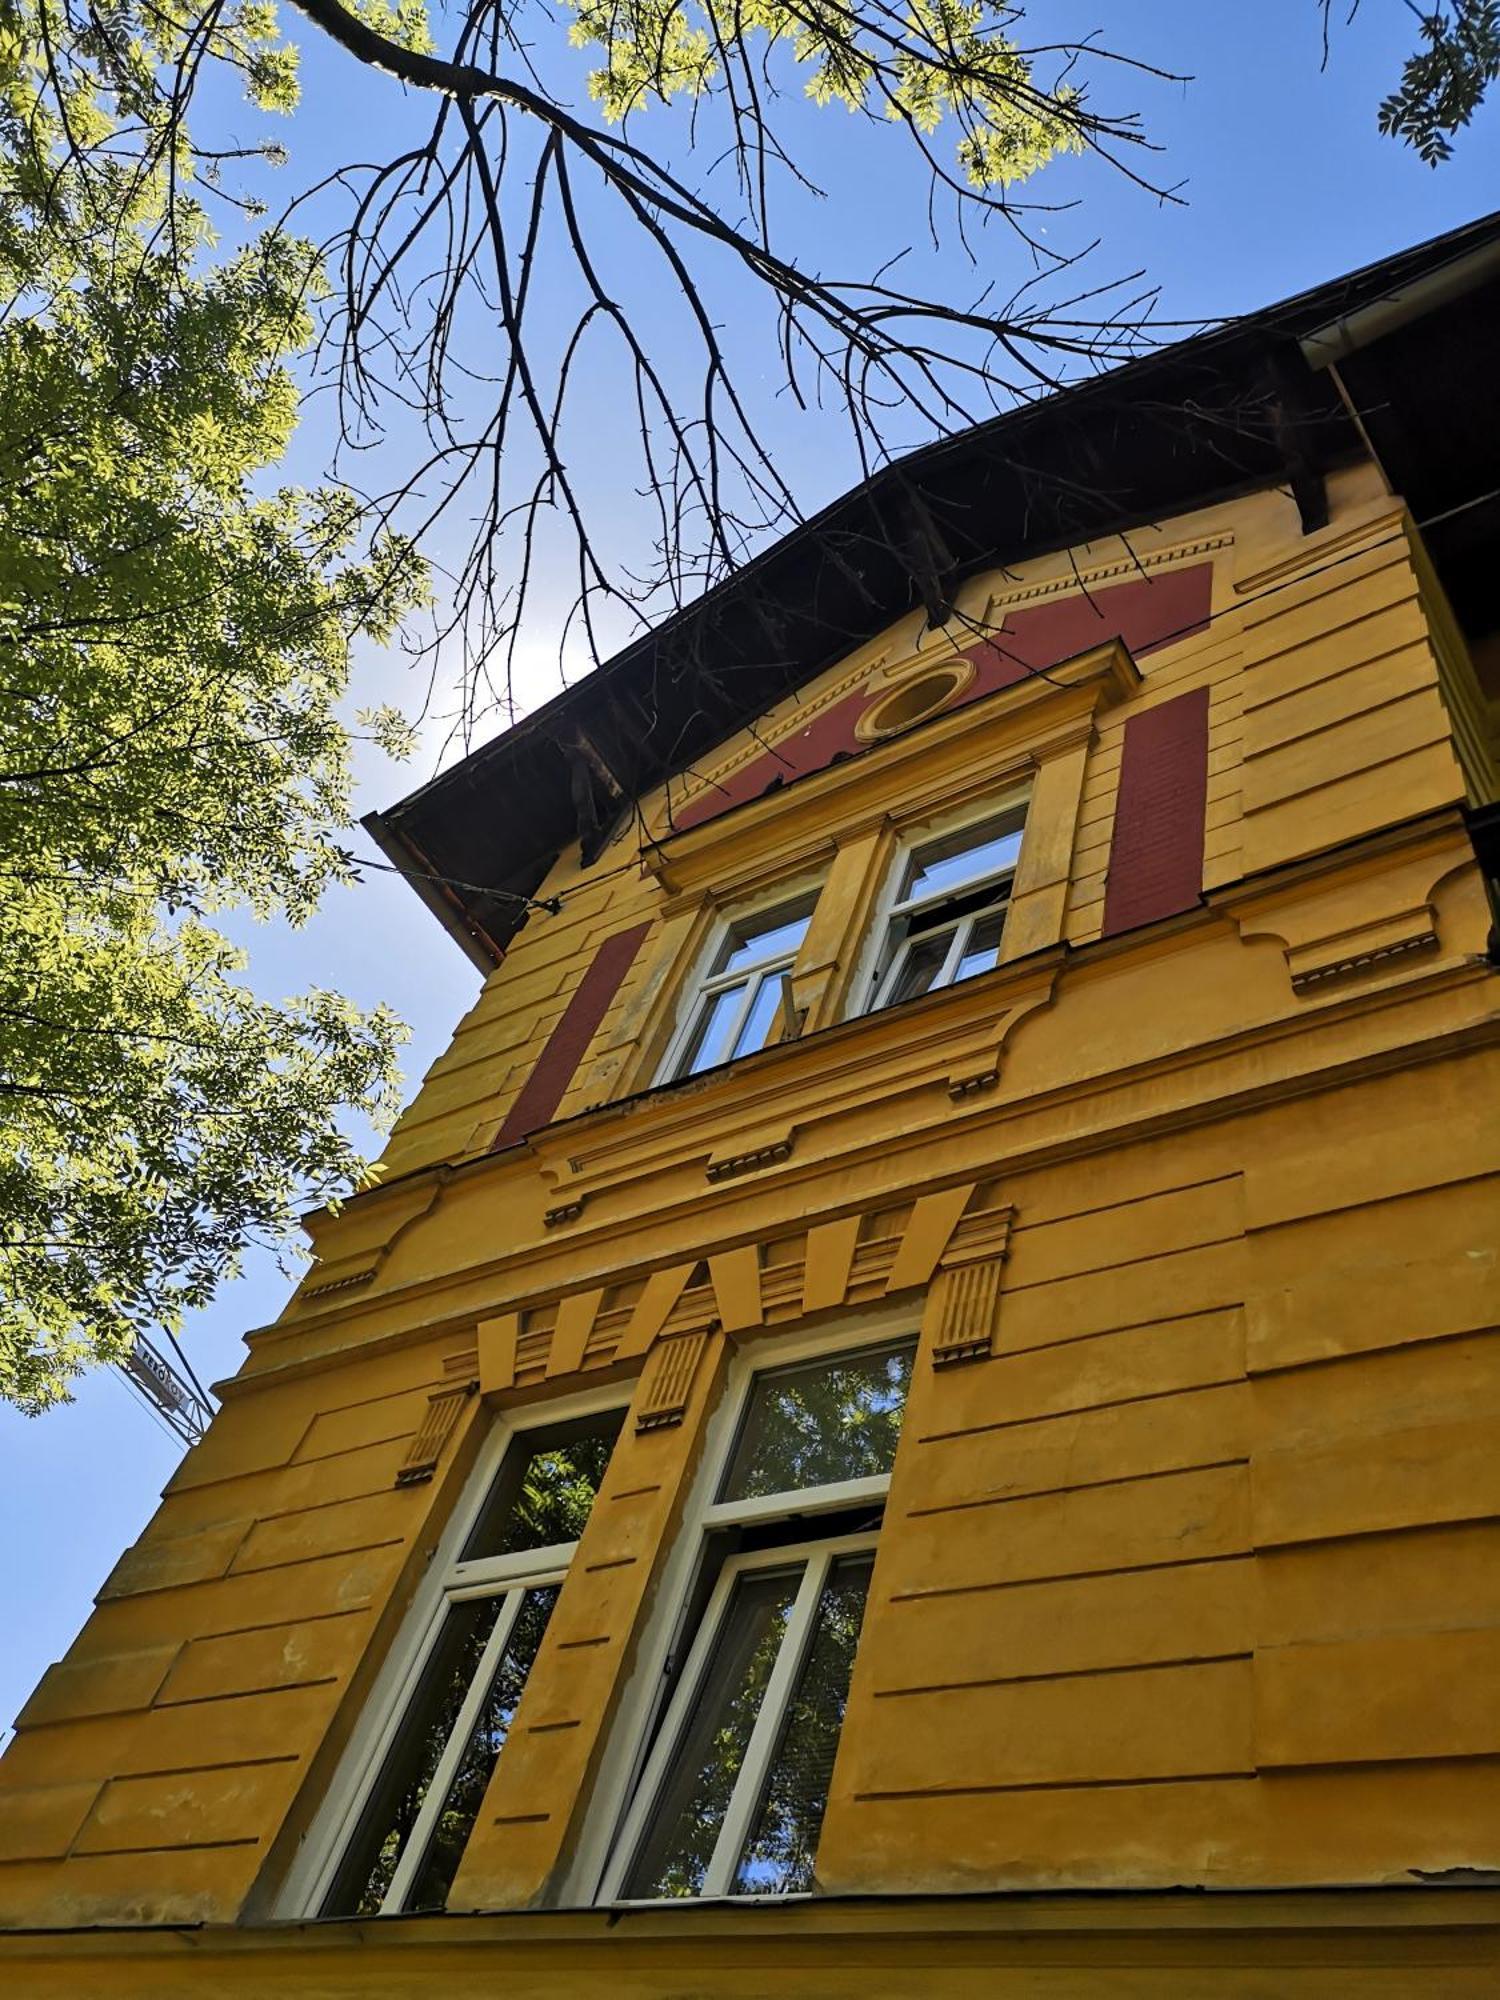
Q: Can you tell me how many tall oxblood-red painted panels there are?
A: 2